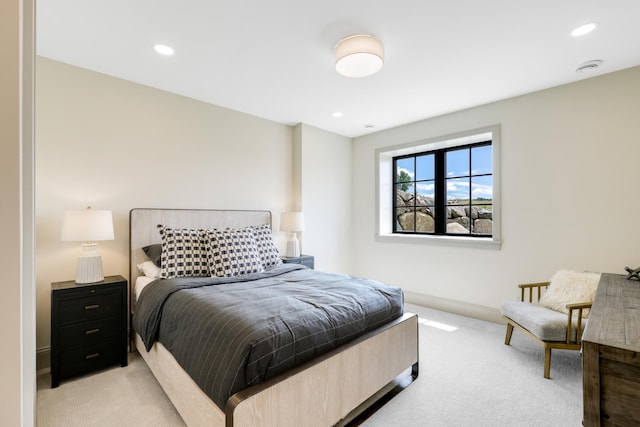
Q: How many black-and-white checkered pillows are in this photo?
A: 3